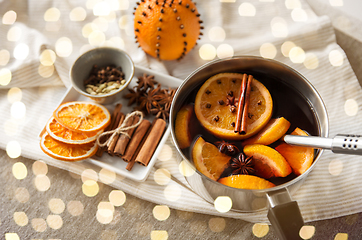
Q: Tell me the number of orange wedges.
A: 6